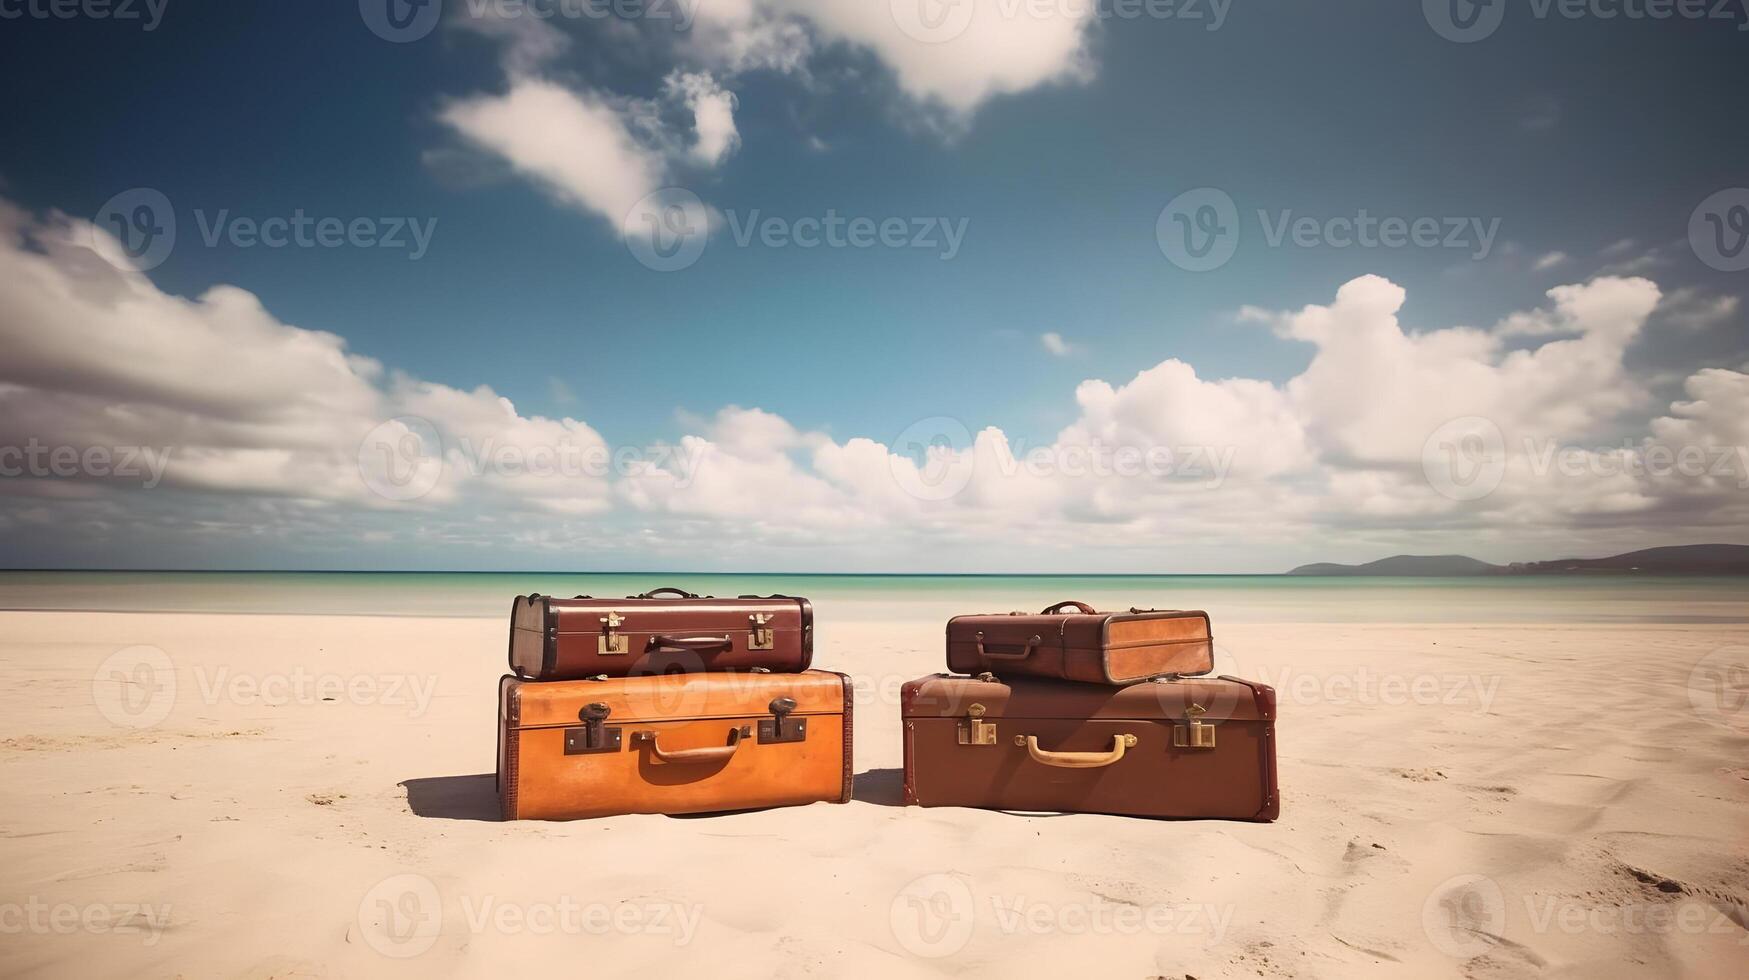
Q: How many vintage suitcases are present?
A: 4